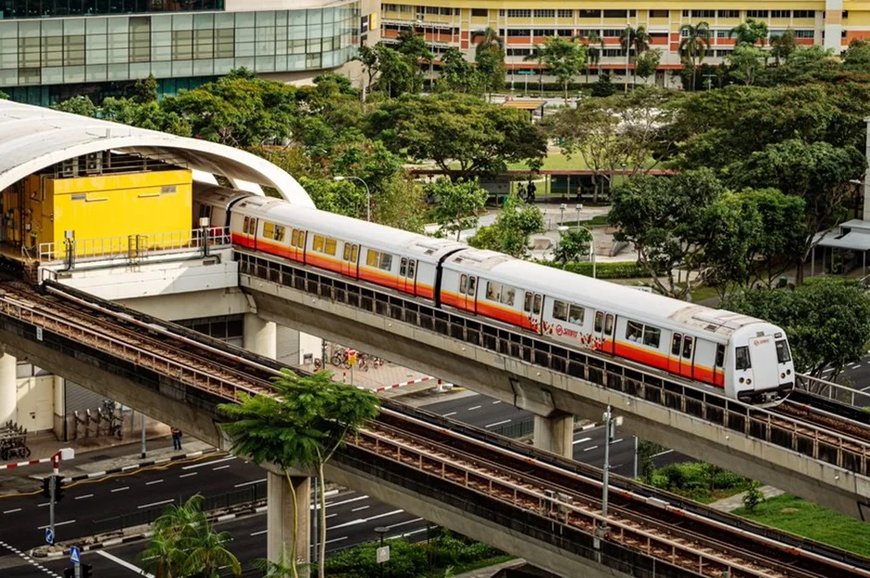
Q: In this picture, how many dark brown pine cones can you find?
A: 0